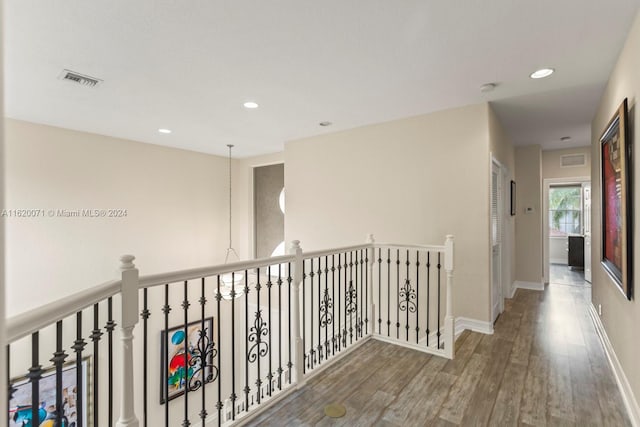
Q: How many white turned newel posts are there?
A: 4